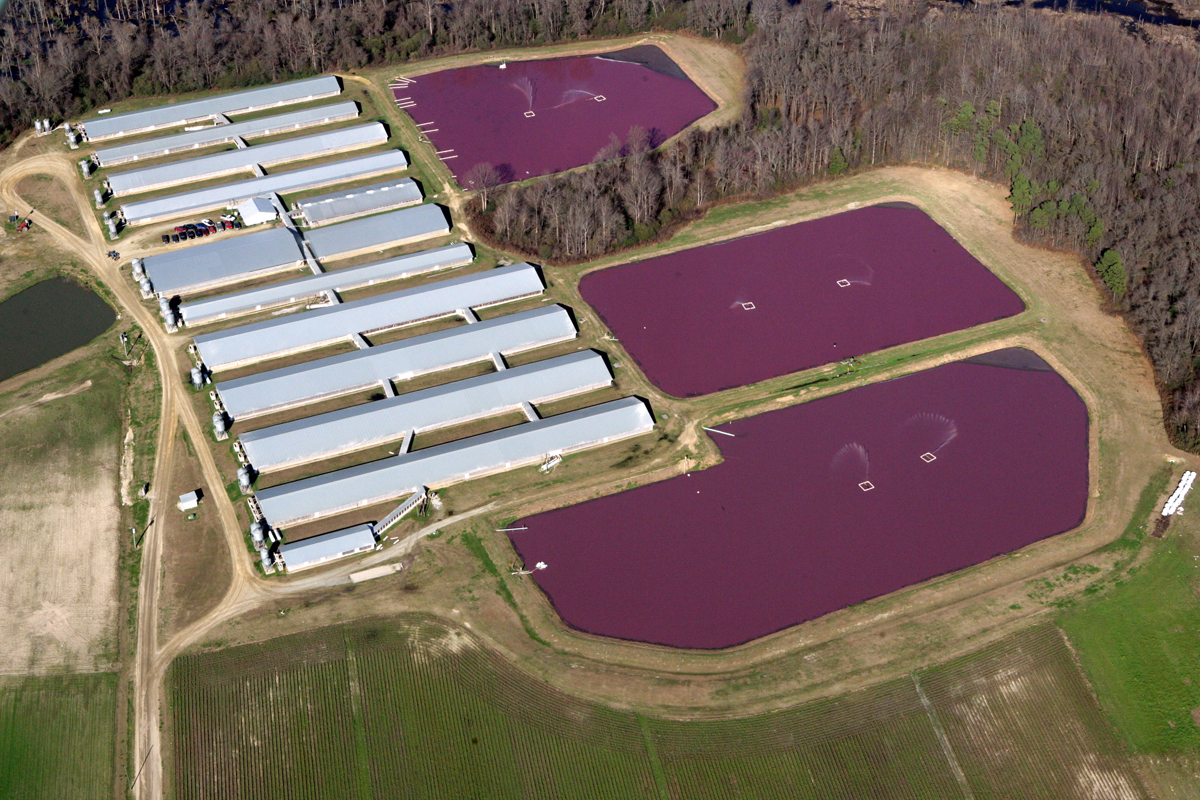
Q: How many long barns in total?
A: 9